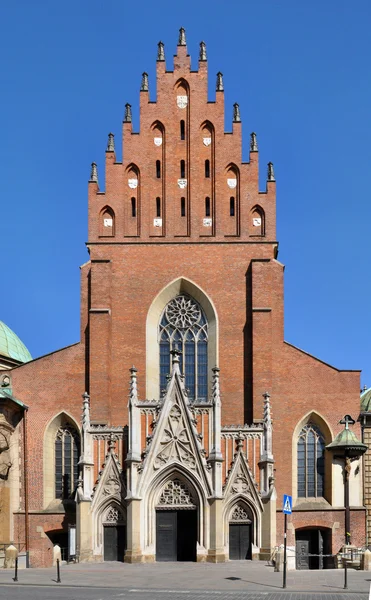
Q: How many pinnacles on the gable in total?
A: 11